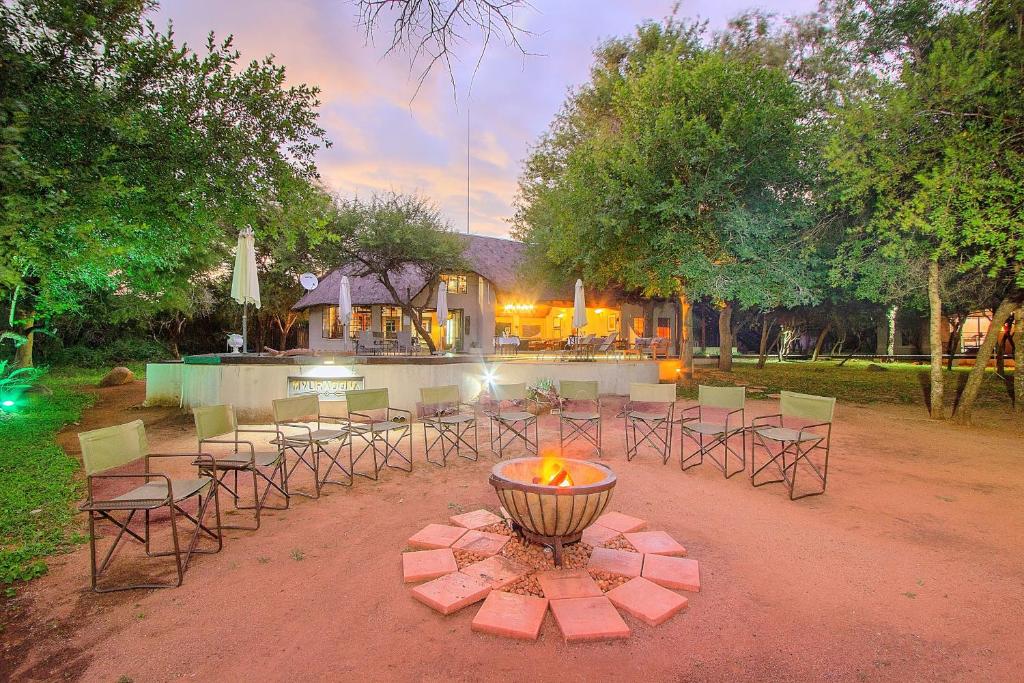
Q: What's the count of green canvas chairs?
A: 10